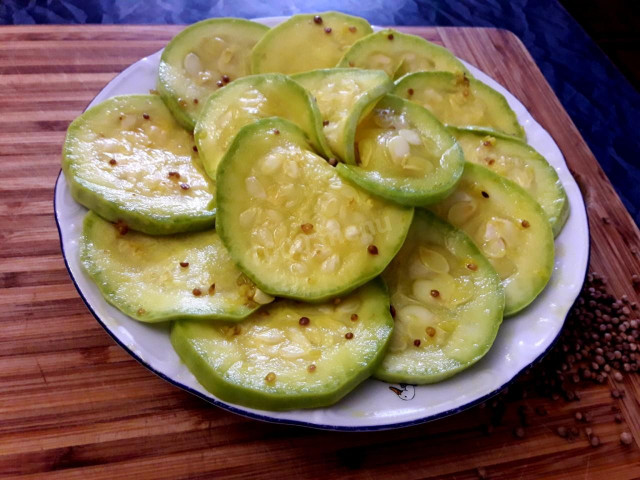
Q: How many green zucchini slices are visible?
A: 14